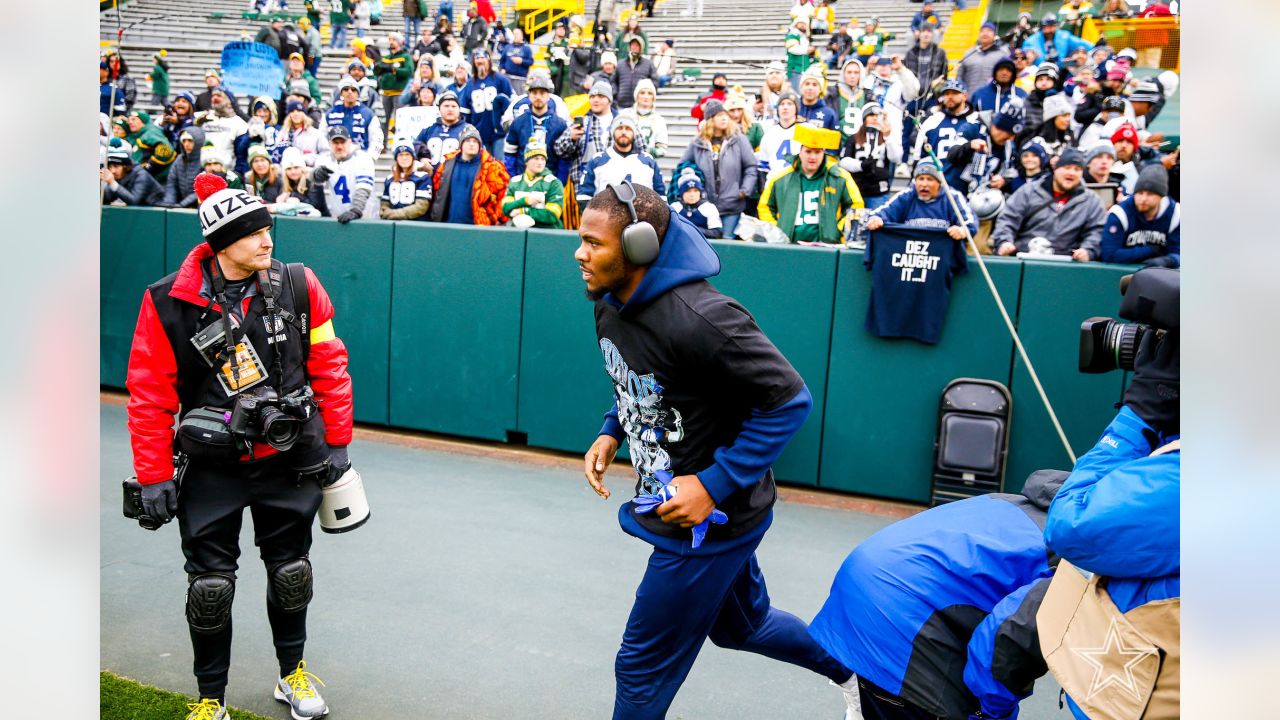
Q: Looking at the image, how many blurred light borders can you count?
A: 2